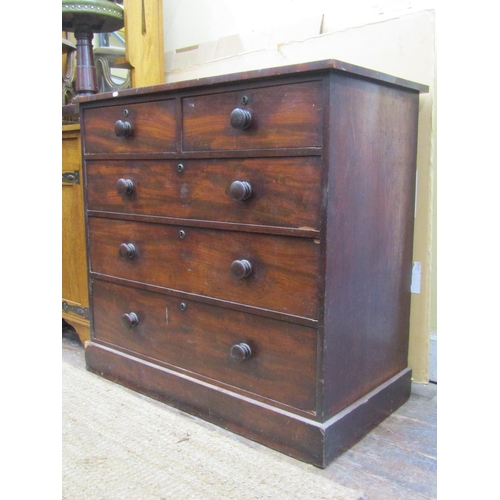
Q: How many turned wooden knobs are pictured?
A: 8